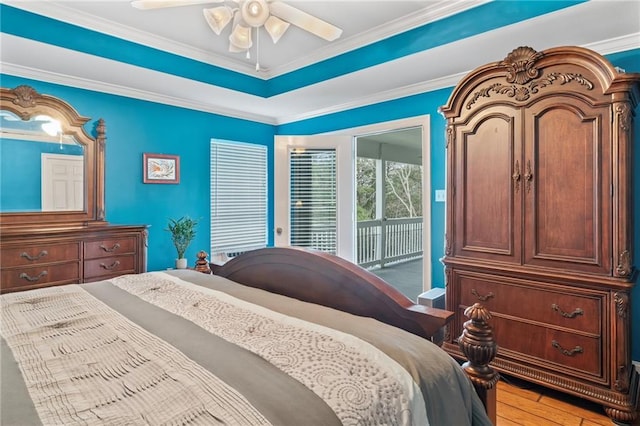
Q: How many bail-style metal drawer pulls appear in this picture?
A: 7